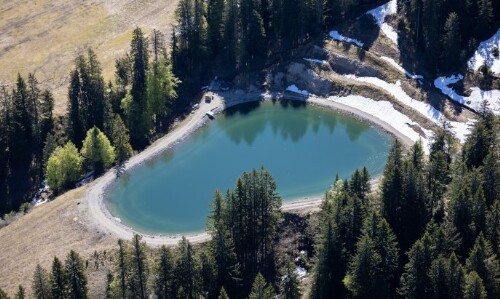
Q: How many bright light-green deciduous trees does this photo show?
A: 3